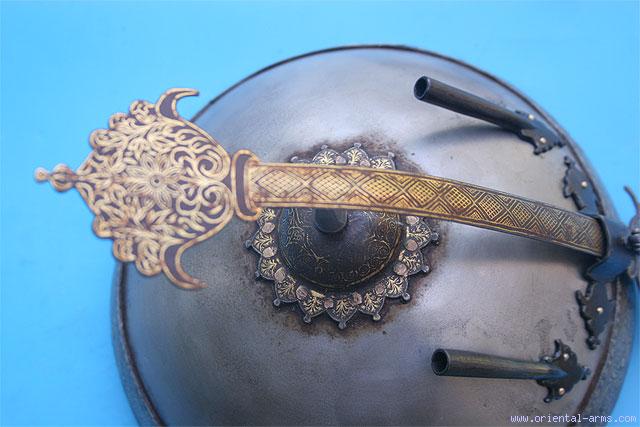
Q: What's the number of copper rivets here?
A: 12